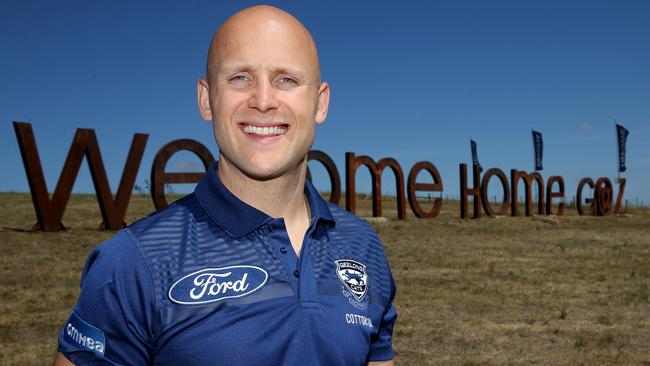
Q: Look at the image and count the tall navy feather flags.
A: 3